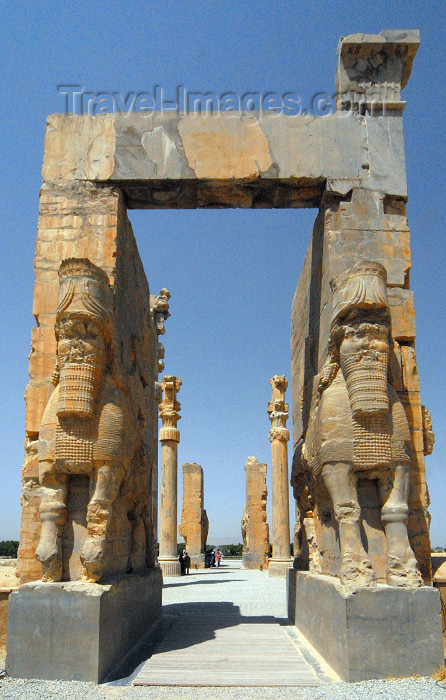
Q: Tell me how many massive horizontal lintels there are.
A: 1